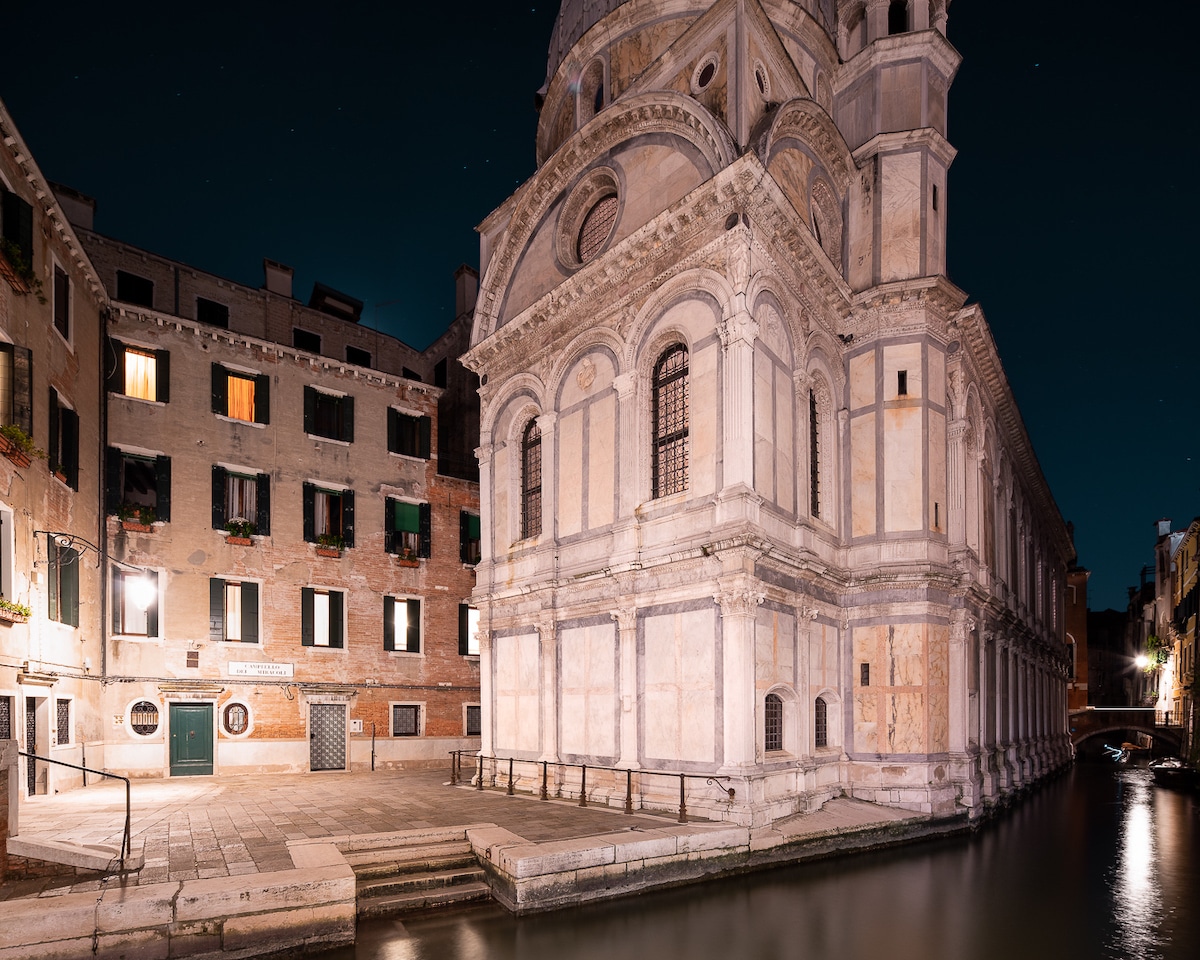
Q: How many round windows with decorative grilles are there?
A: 3